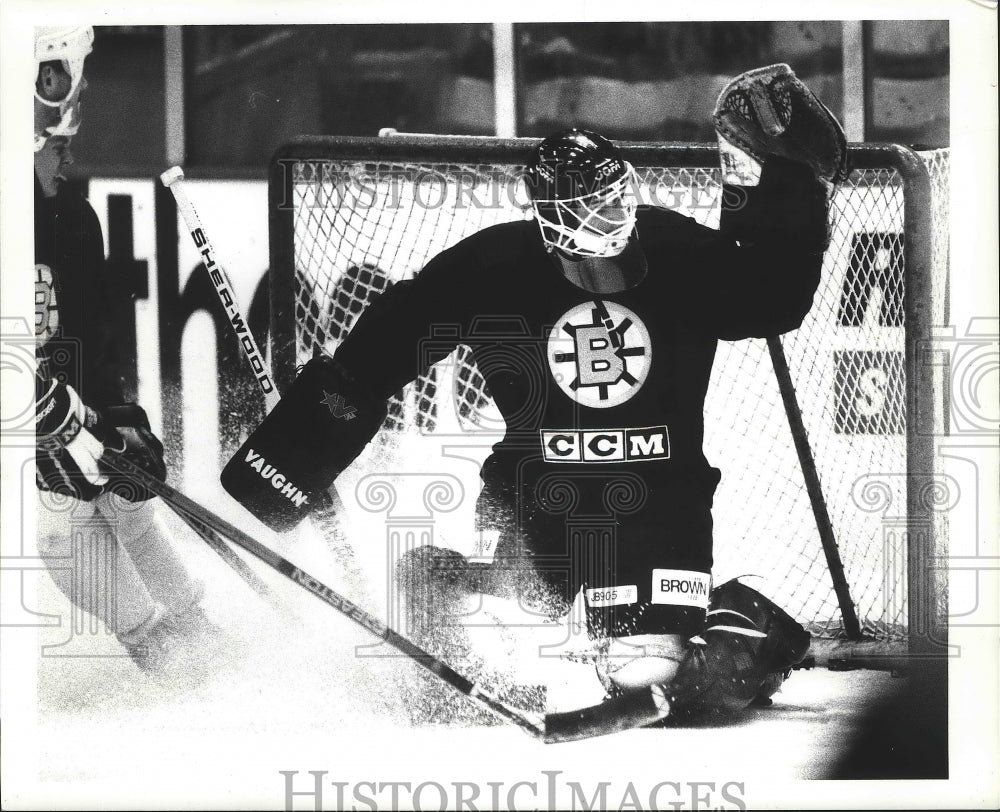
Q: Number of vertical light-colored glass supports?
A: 3